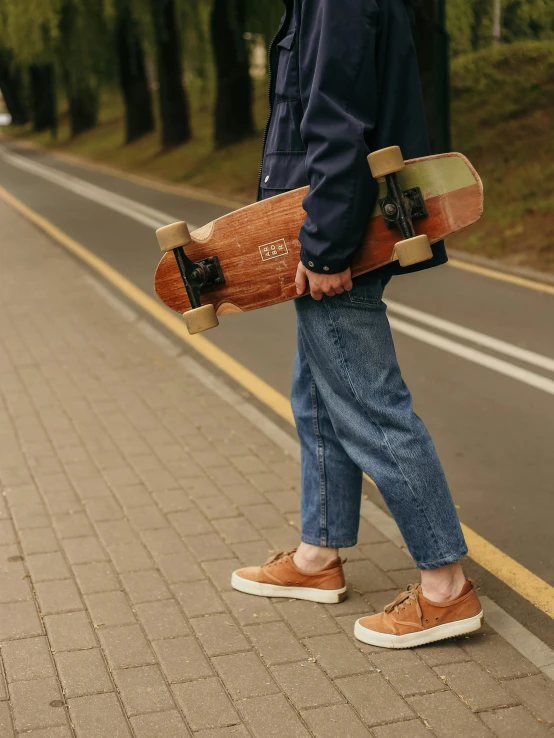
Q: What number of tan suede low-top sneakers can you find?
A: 2